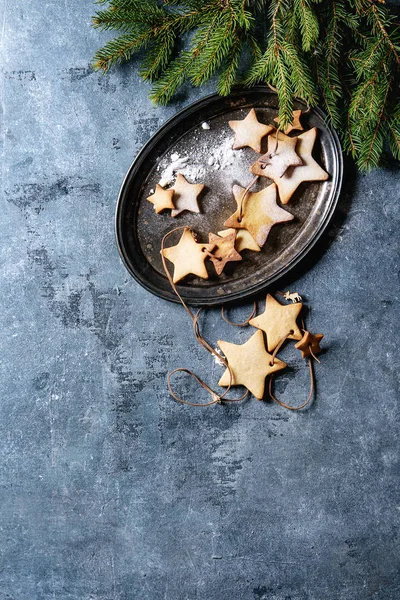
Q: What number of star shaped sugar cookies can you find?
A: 13